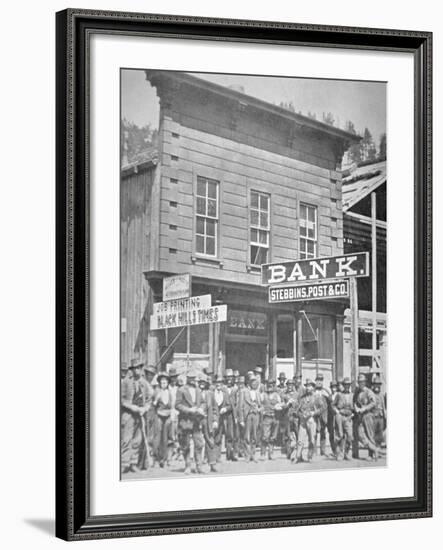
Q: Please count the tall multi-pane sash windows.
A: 3